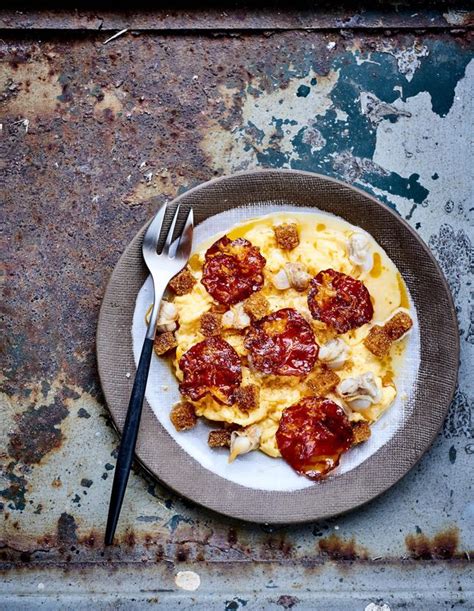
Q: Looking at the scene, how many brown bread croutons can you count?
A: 12